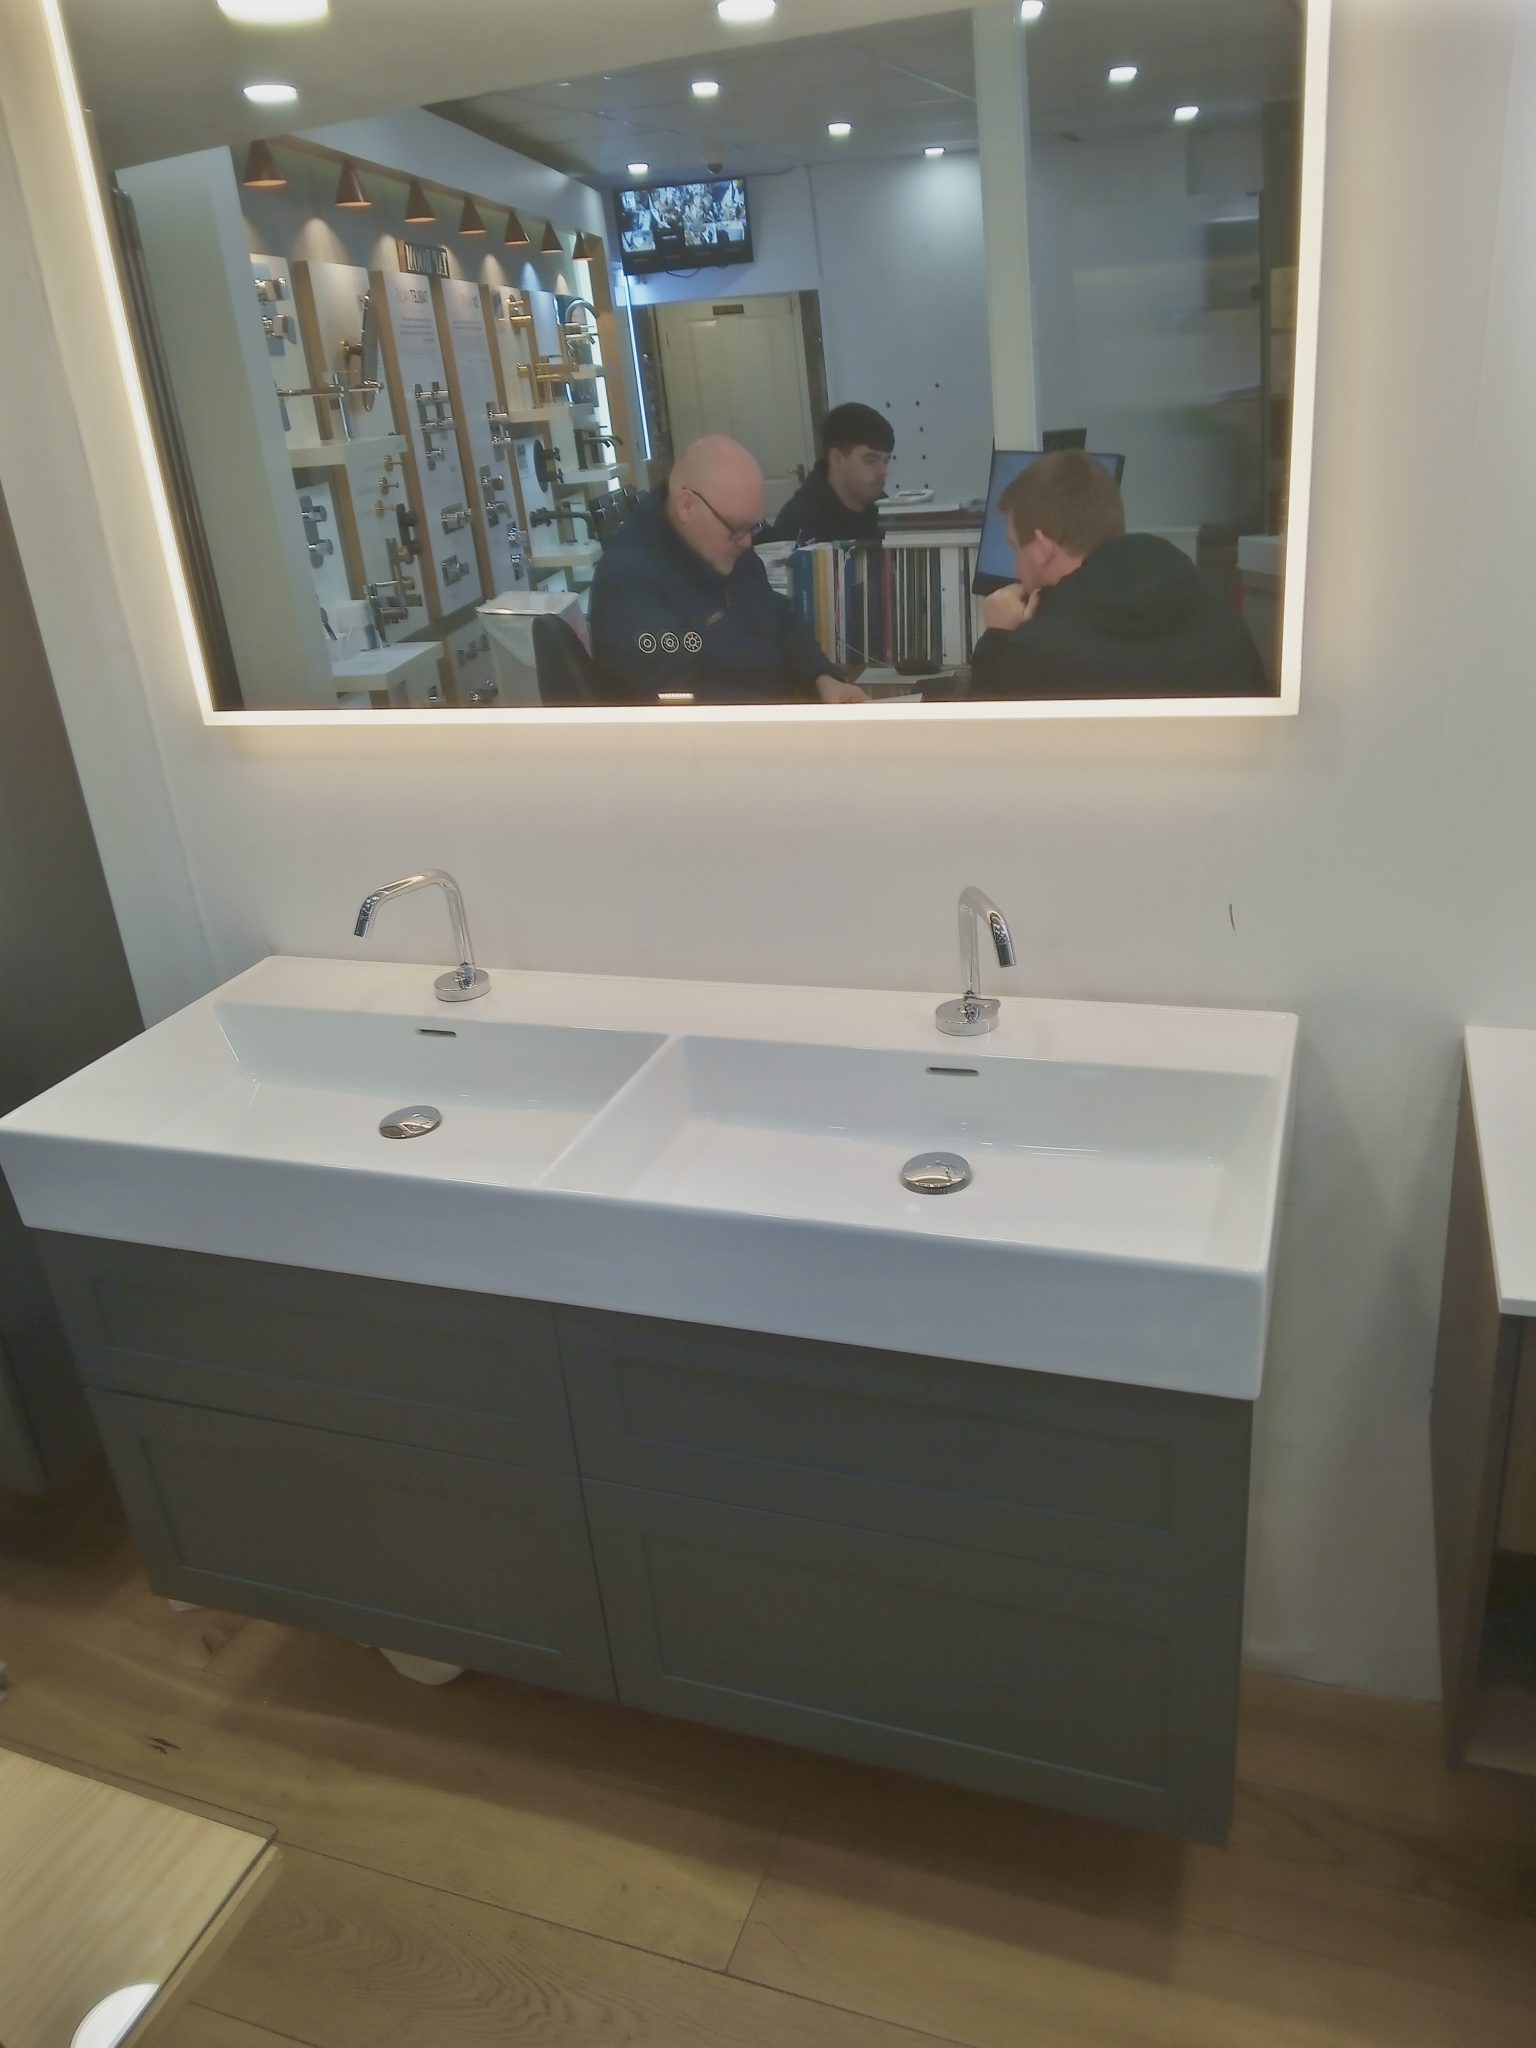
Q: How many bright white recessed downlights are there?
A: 10